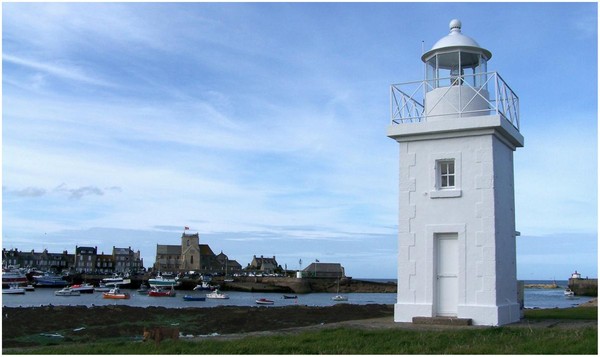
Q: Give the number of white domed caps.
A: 1